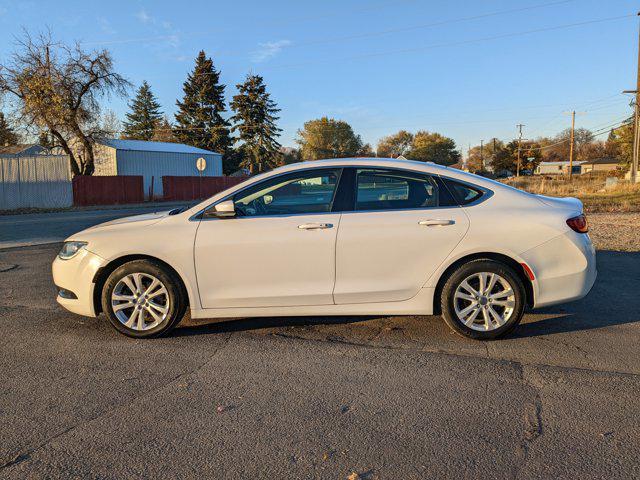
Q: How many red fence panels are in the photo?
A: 2